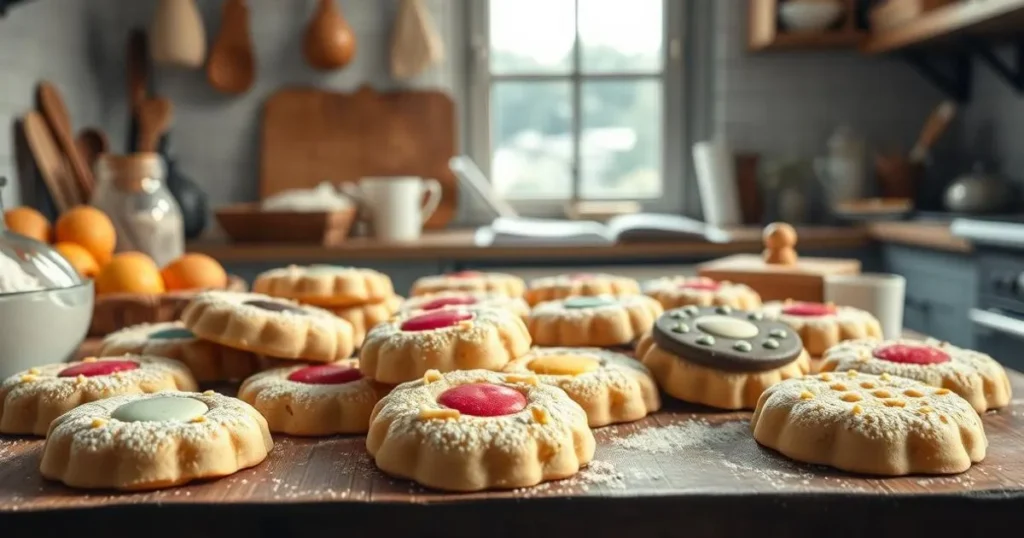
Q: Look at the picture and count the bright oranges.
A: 5